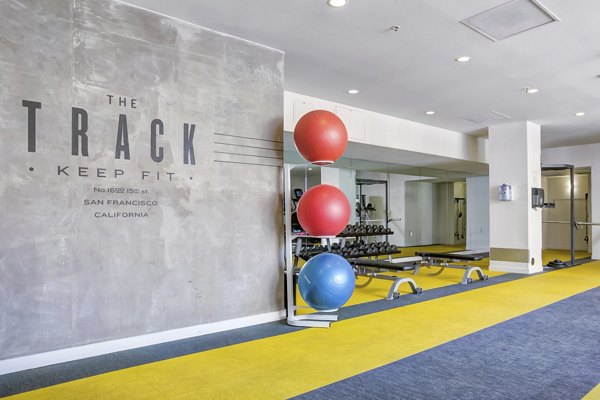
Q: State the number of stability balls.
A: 3